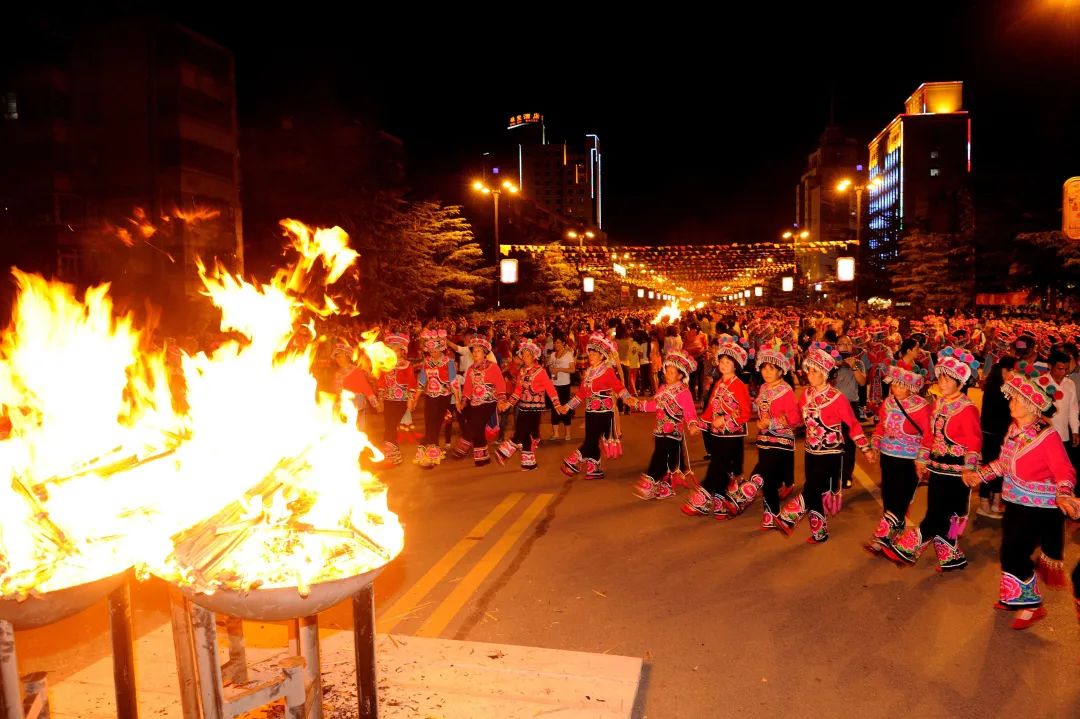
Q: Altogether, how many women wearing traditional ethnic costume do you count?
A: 13